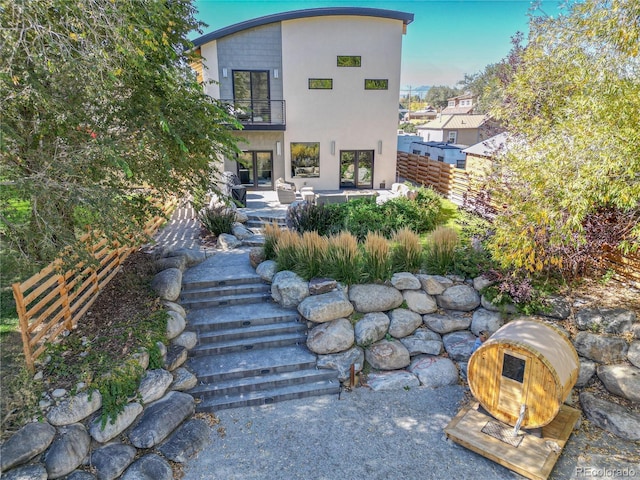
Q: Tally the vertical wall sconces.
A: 5